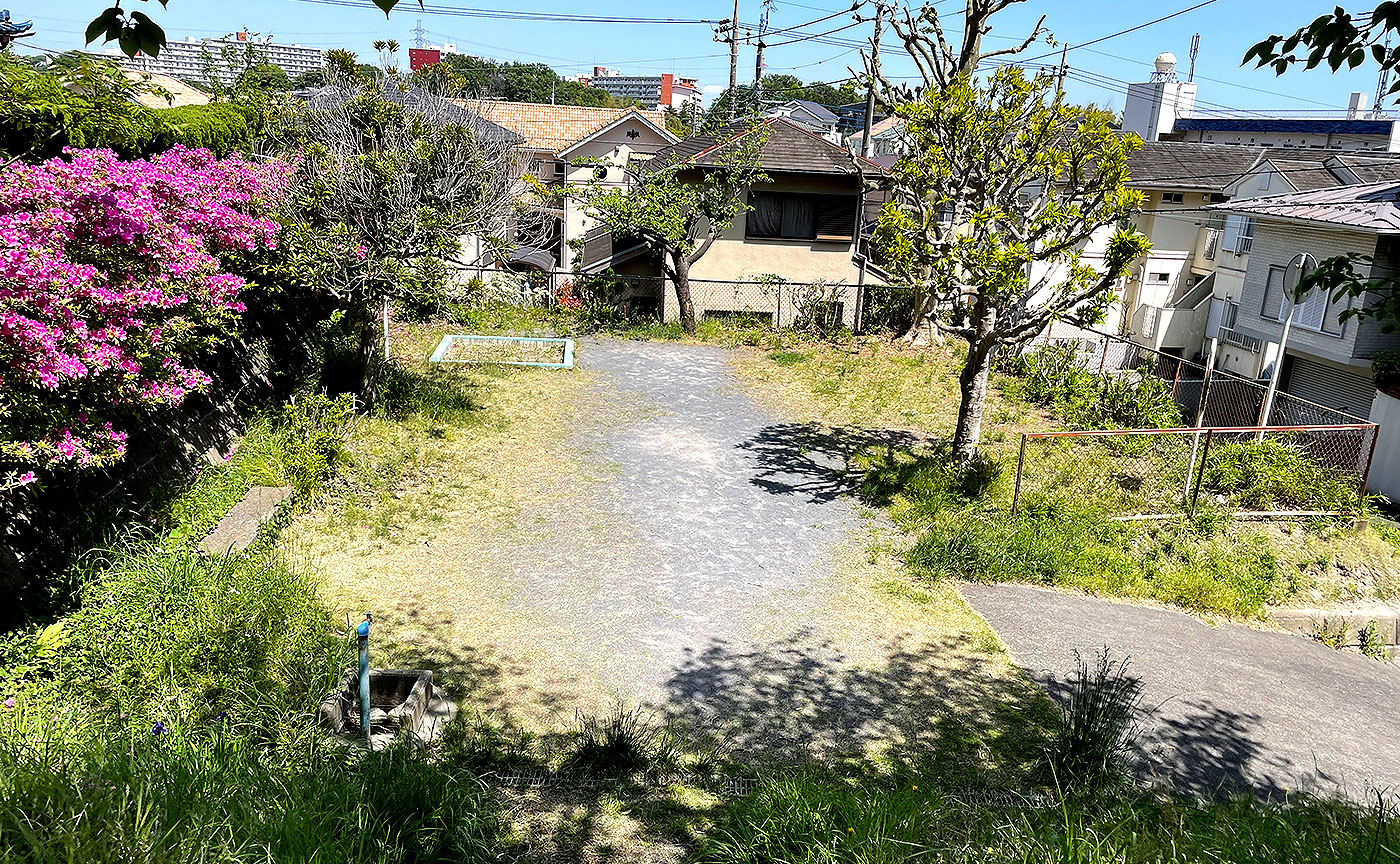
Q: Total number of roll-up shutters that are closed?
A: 1